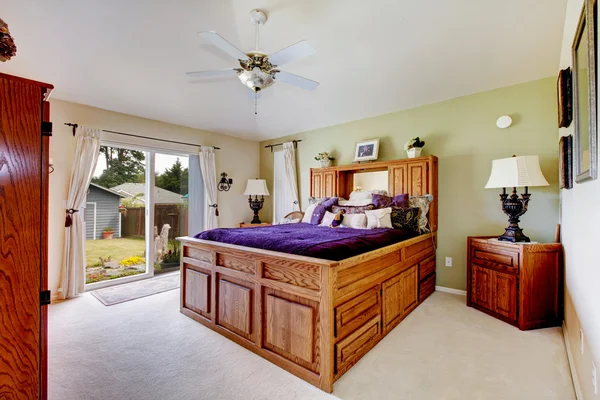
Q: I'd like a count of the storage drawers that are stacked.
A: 4